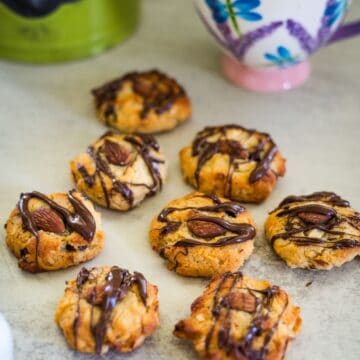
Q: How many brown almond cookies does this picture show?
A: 8